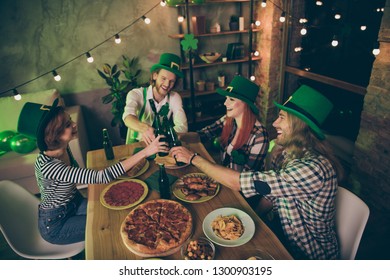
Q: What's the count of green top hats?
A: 4